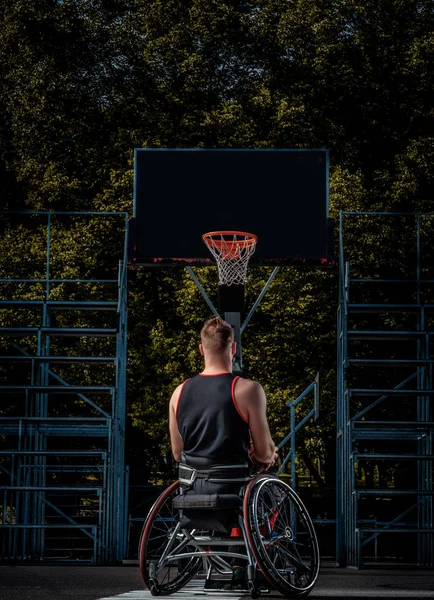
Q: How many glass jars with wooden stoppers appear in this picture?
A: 0